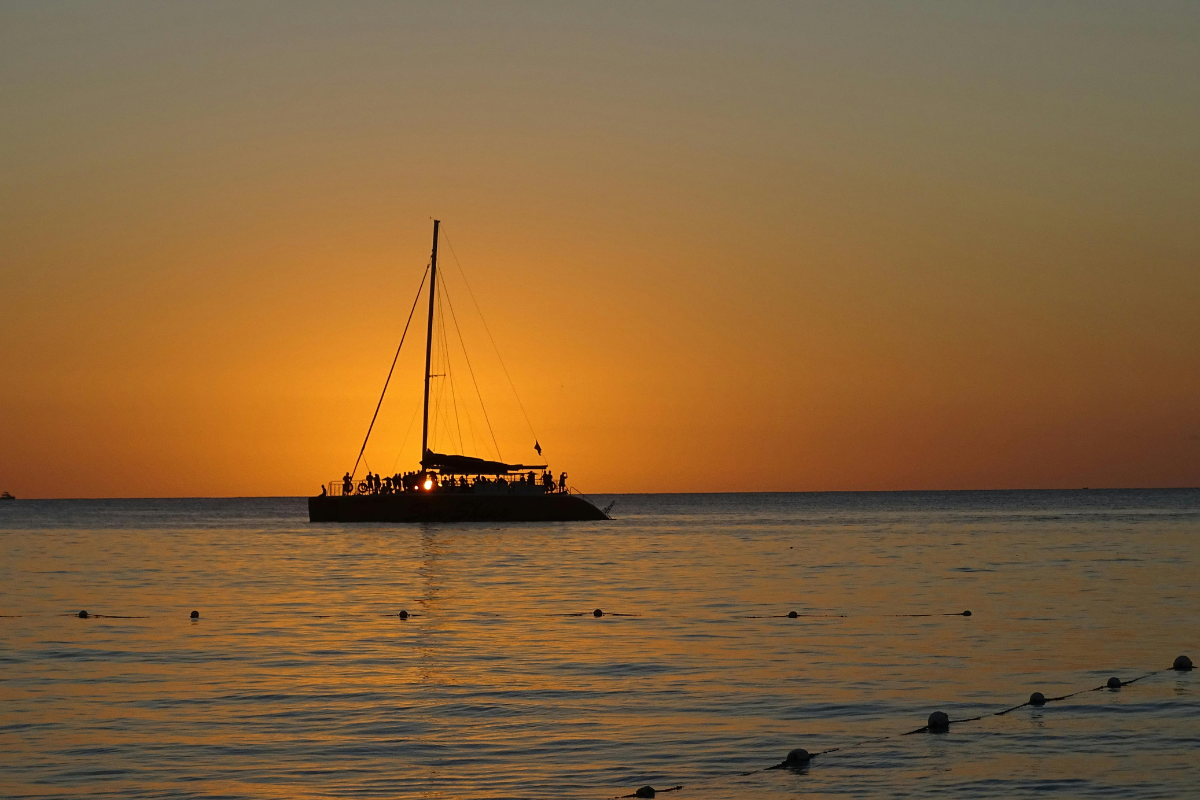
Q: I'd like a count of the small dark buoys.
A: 12